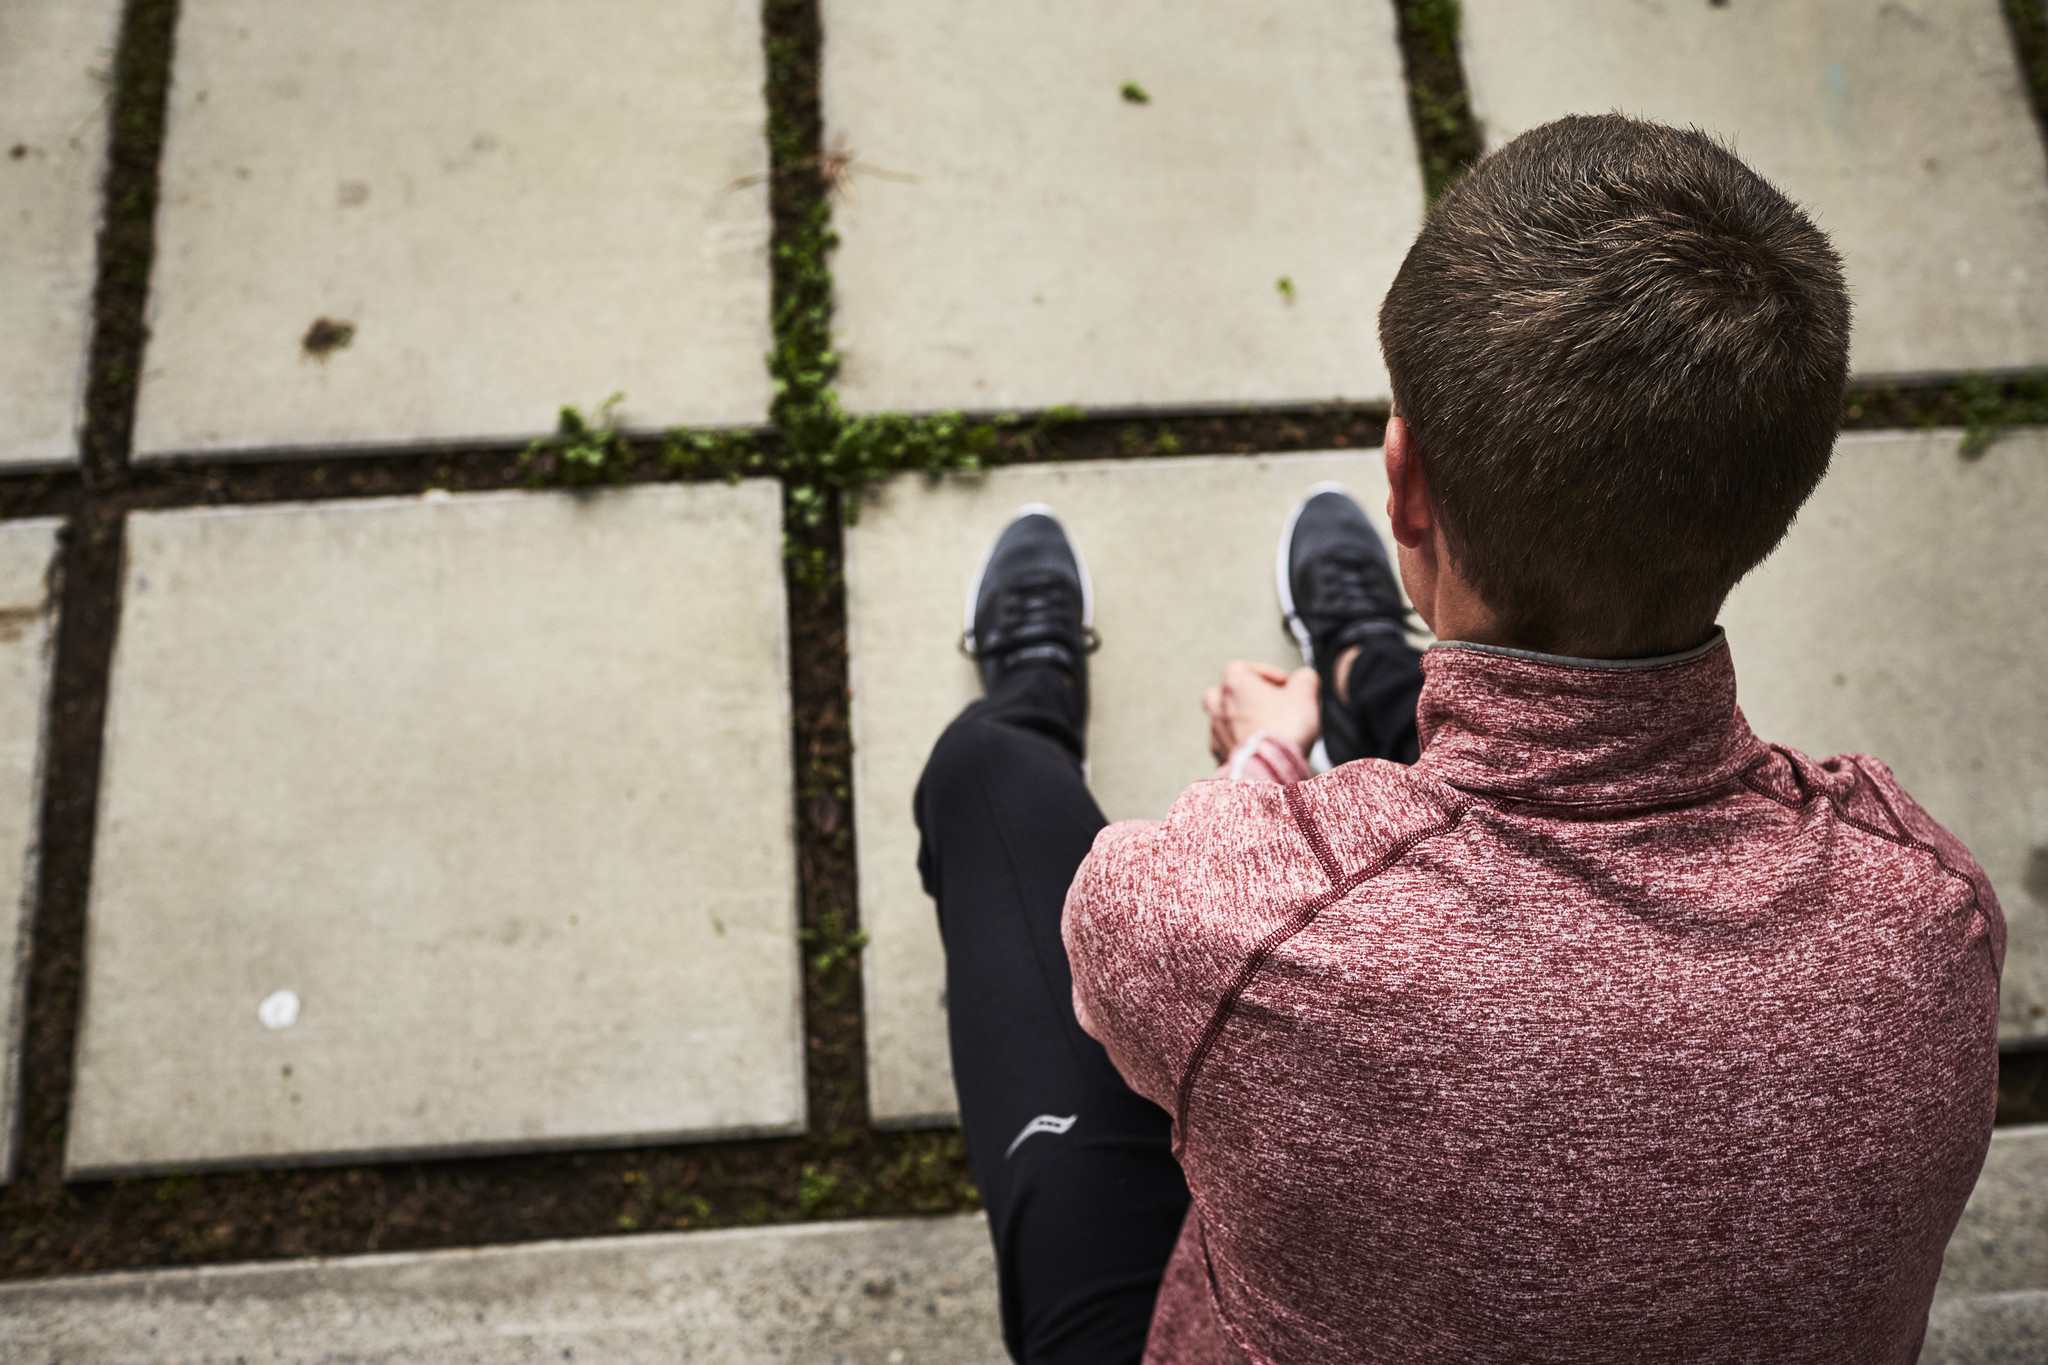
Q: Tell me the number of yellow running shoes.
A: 0